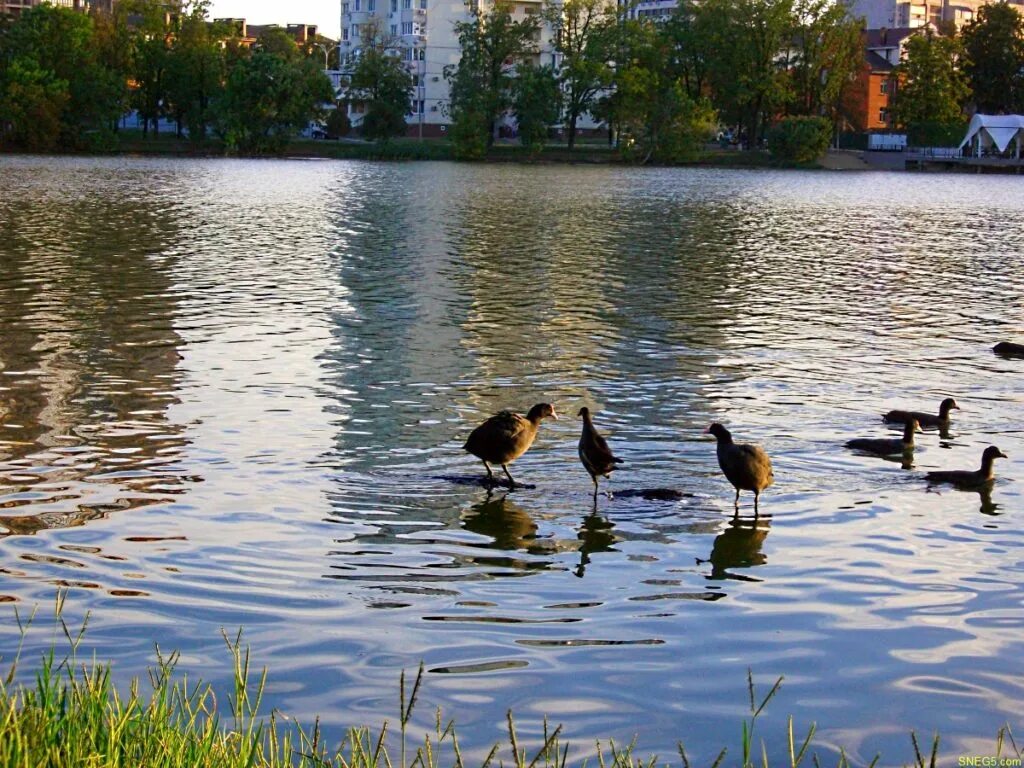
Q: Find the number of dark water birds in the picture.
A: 7